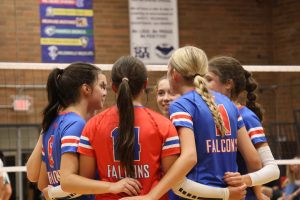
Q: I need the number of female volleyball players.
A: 5